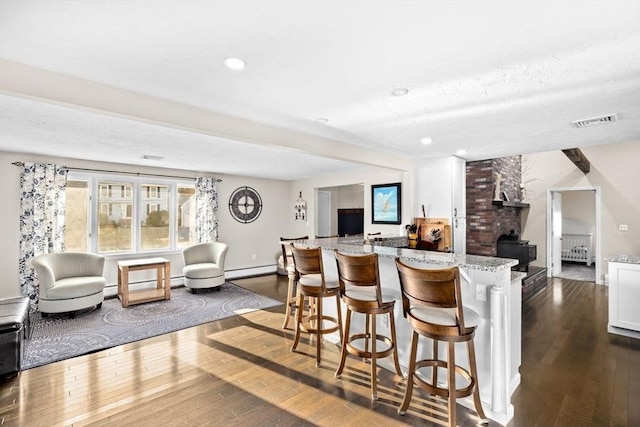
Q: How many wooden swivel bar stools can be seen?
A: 4